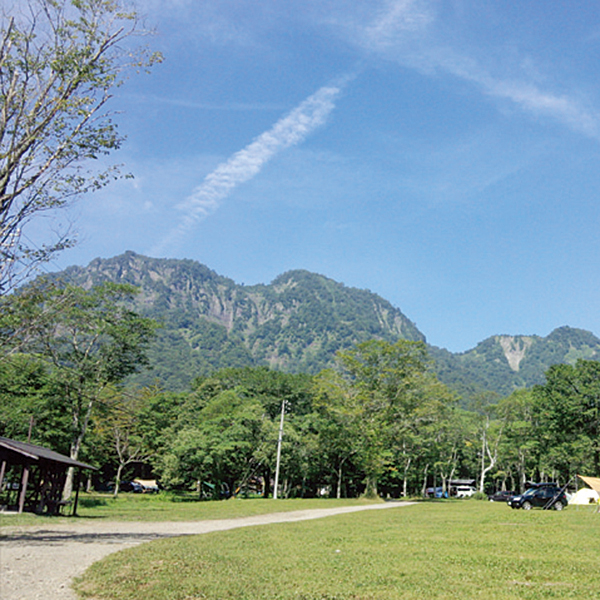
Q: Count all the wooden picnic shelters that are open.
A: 1